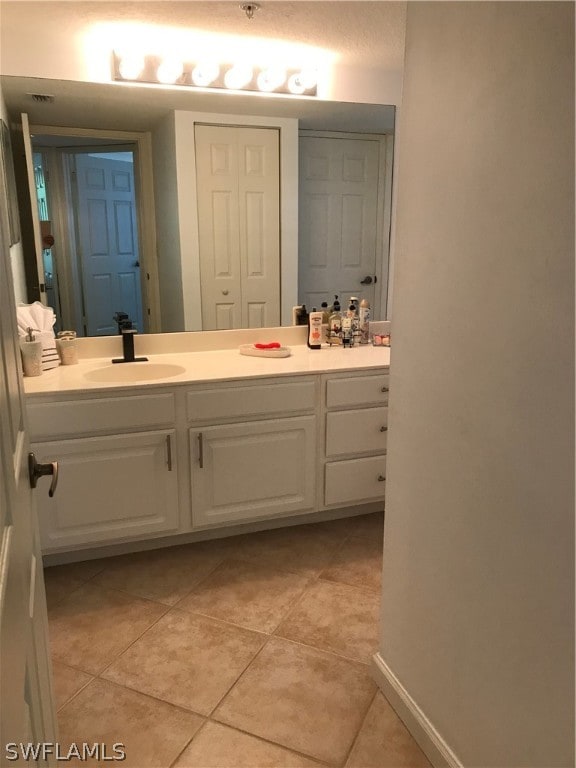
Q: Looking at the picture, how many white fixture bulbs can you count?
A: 6